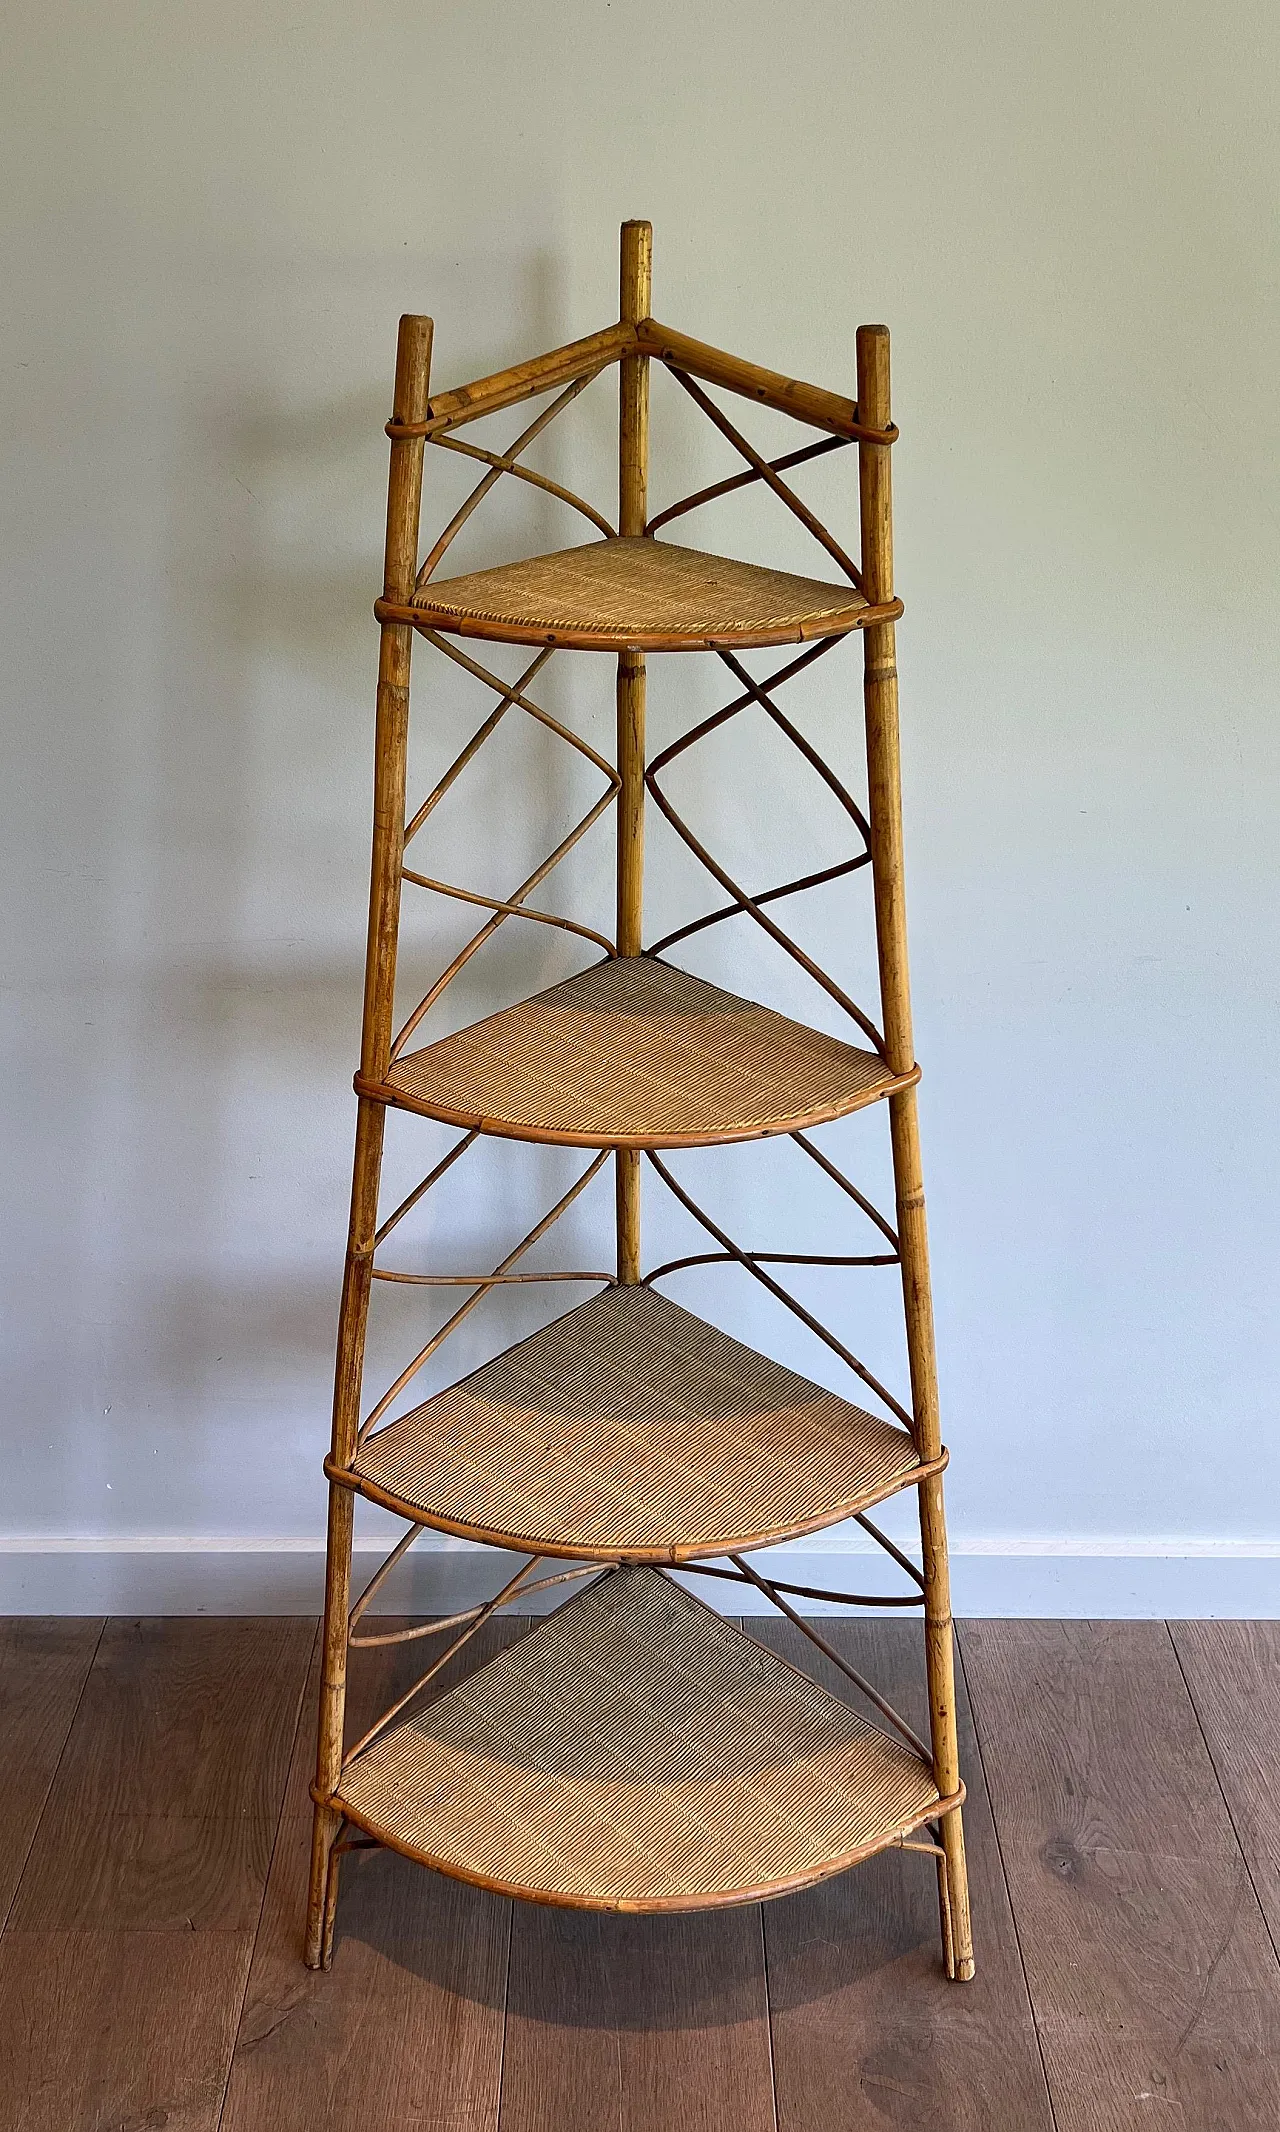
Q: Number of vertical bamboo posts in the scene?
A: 3